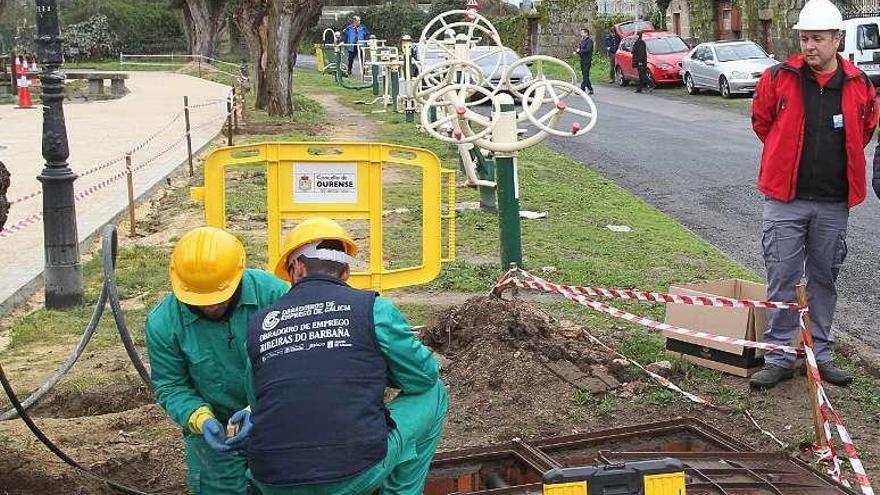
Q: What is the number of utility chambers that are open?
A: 2